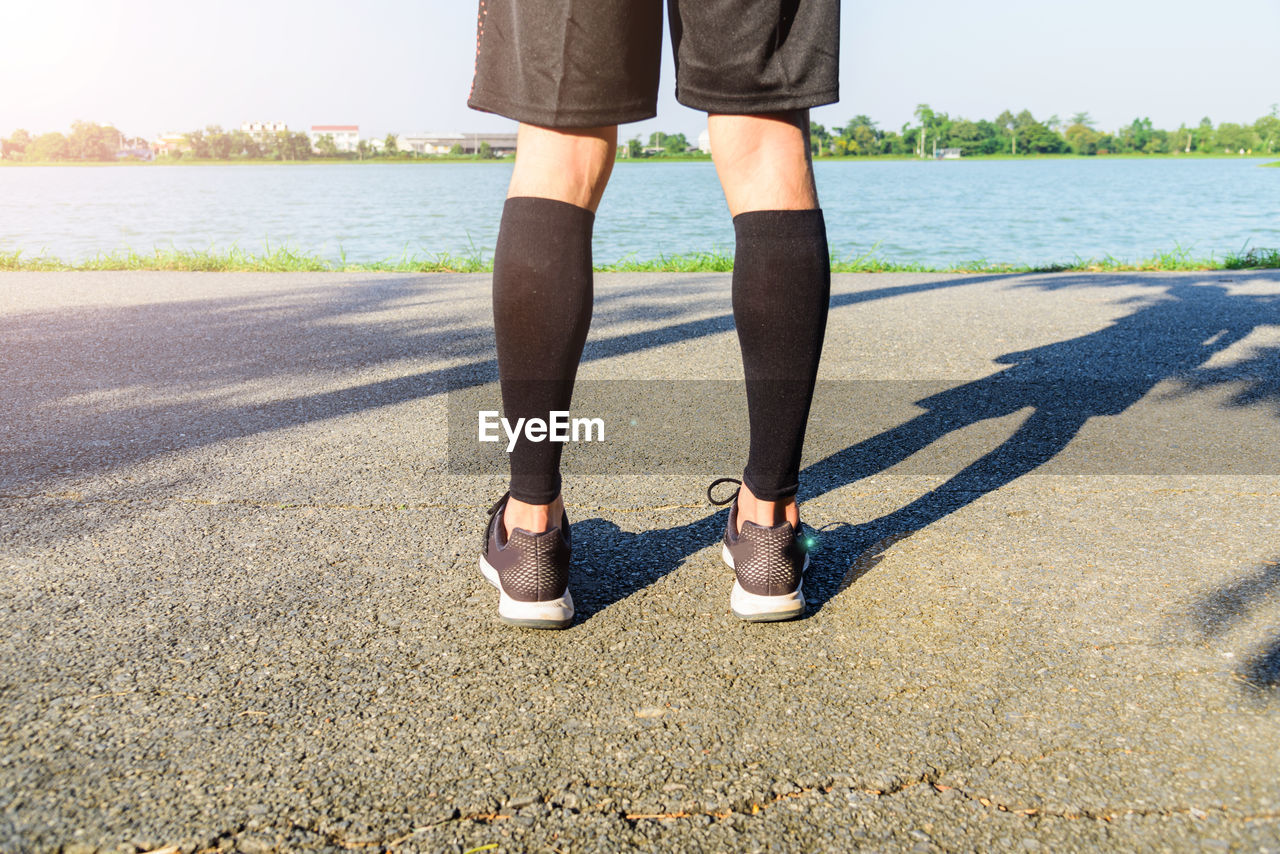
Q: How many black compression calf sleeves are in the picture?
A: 2